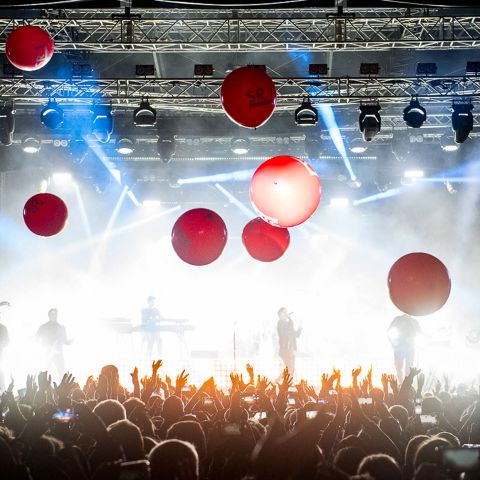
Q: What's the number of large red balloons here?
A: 7